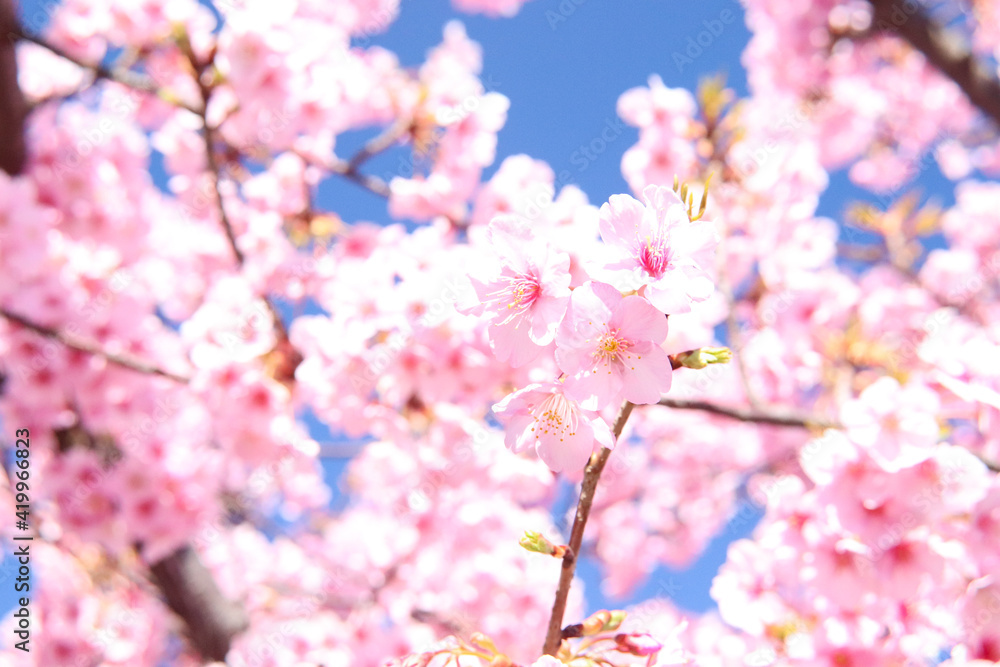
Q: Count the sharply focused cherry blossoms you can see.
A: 4